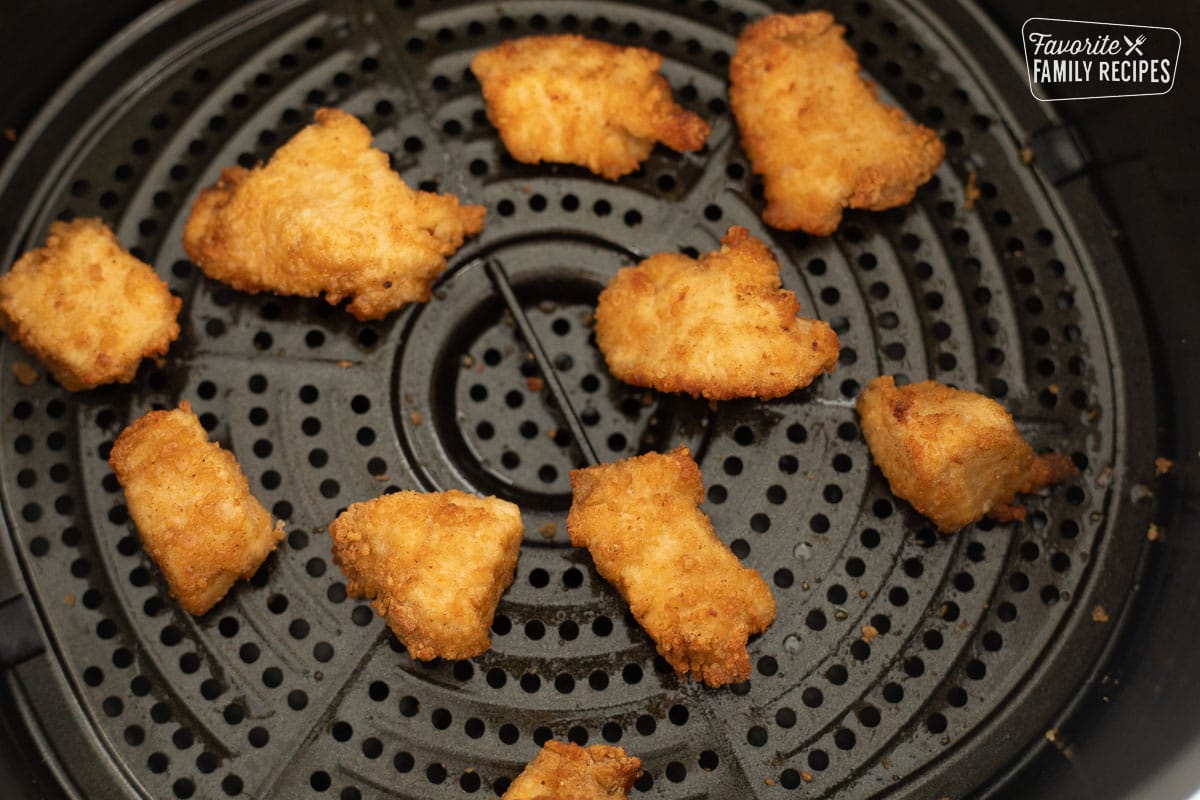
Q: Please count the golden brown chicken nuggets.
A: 10